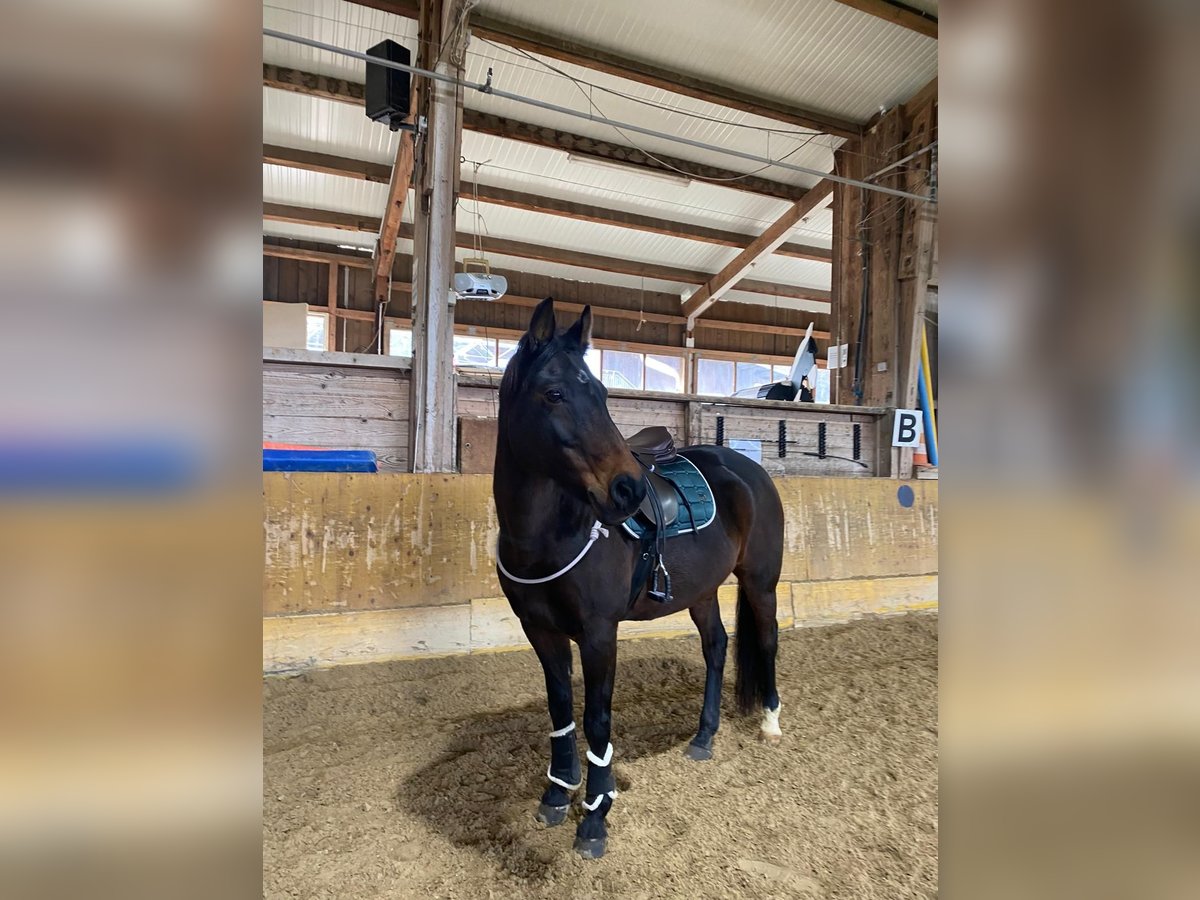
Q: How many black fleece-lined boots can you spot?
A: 2